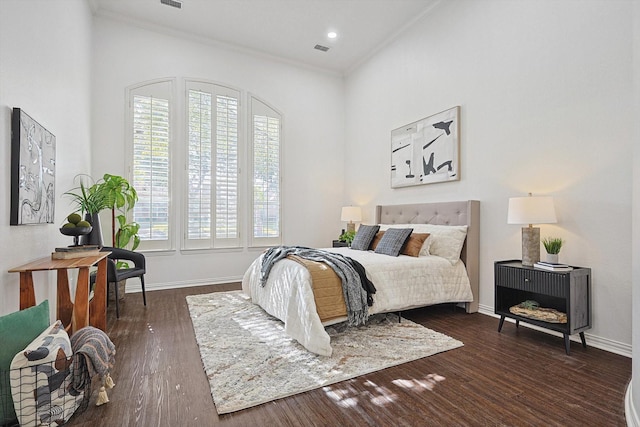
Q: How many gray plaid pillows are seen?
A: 2